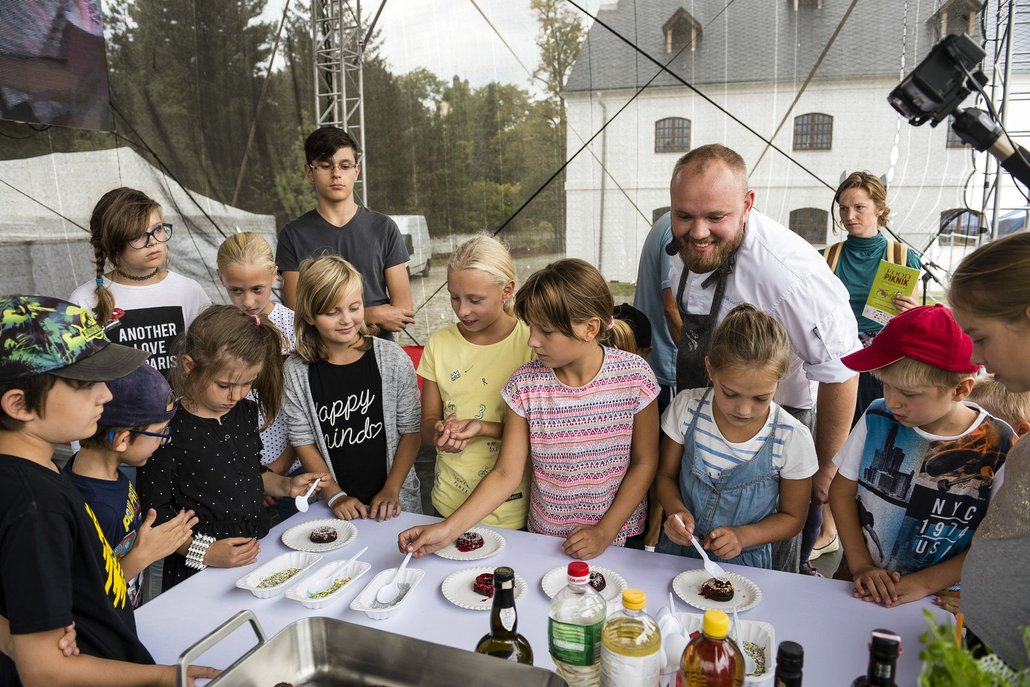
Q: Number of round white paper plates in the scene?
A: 5